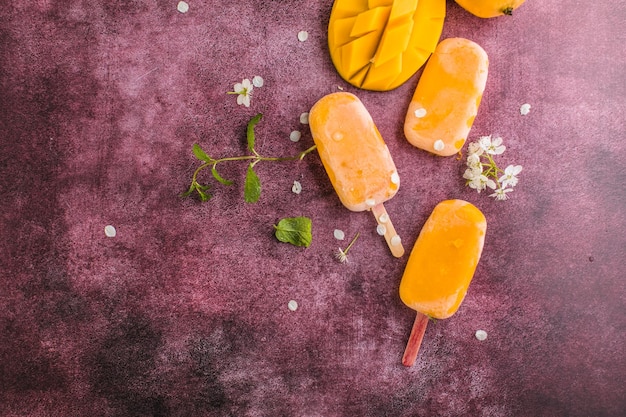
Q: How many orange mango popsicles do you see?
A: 3